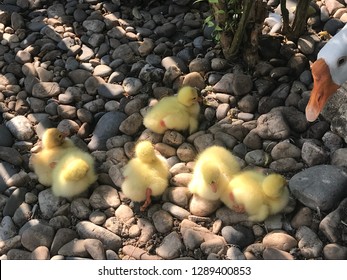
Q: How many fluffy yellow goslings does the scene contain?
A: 6